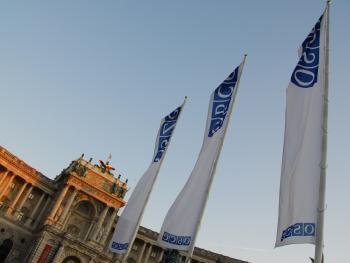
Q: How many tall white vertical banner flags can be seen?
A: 3